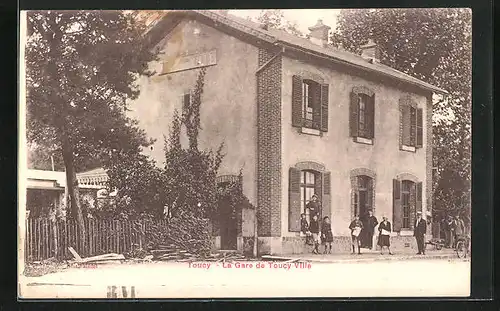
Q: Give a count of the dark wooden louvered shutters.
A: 10